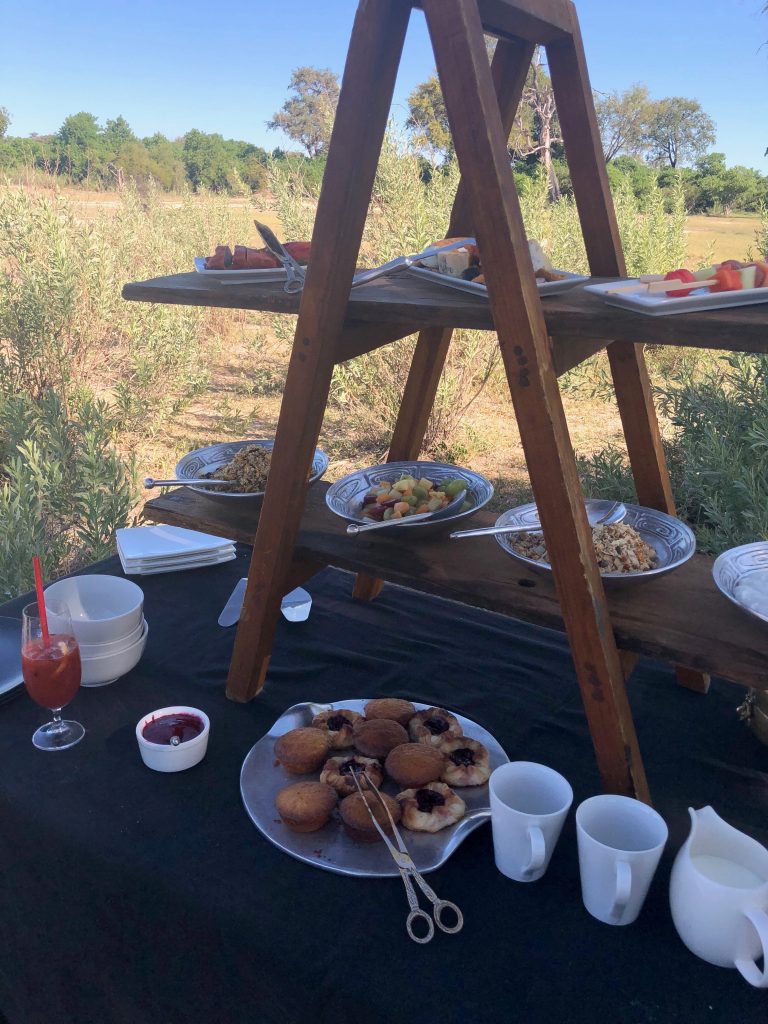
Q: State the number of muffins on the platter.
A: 6